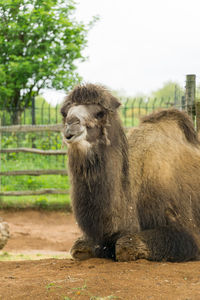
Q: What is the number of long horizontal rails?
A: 4